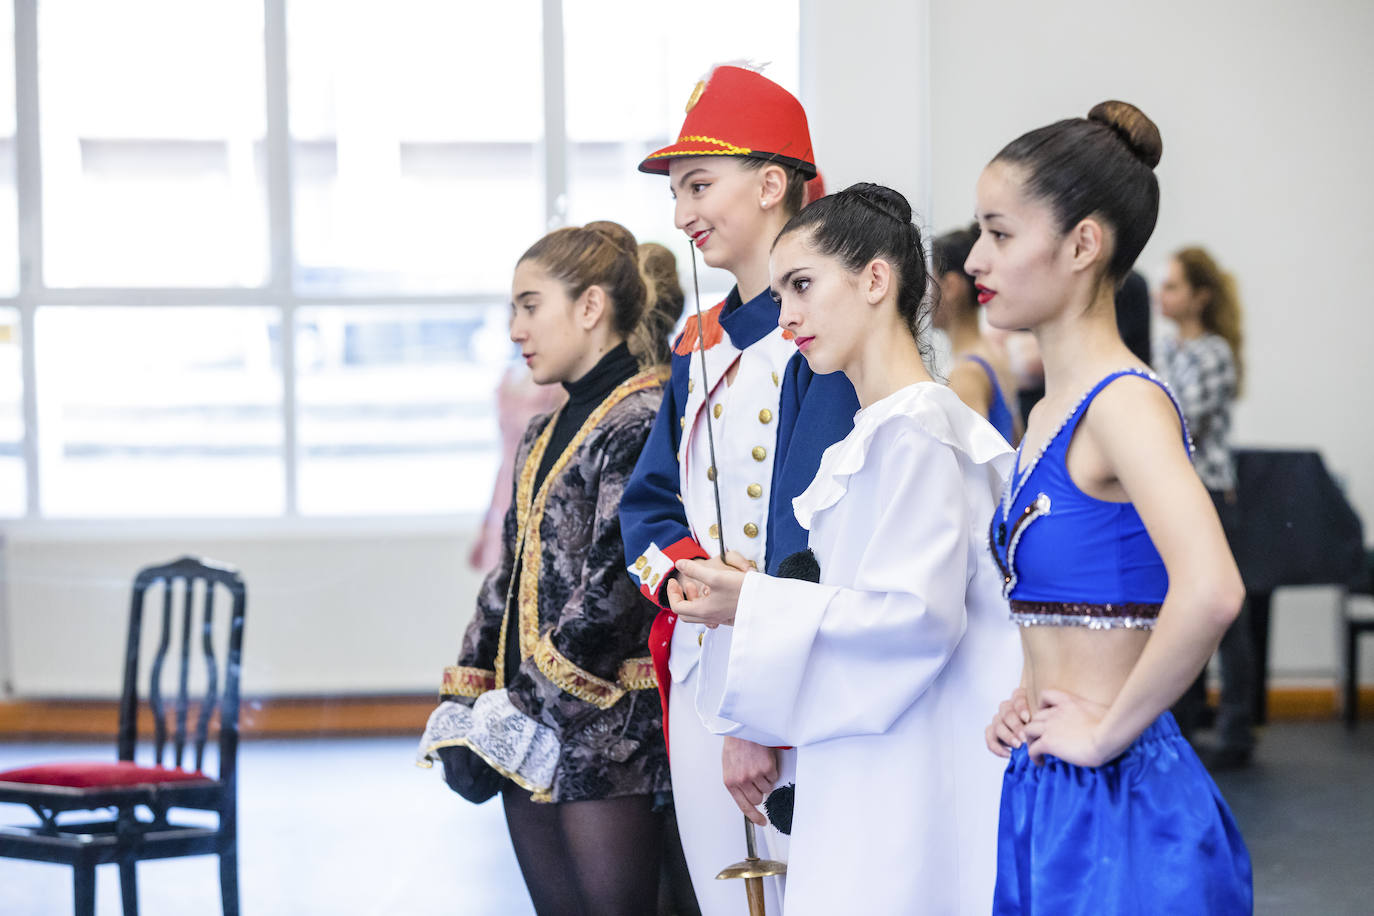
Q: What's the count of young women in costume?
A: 4